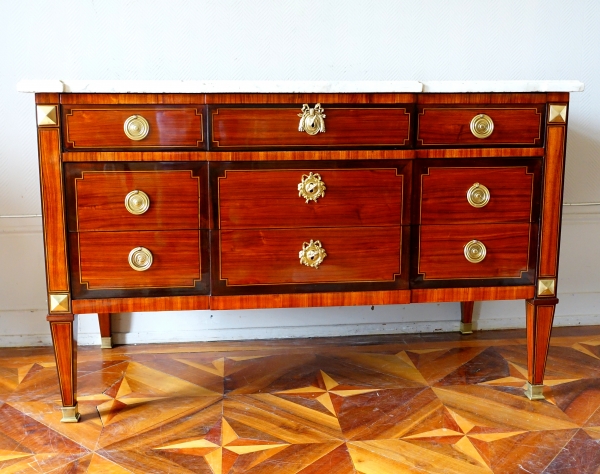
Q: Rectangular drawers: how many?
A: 9